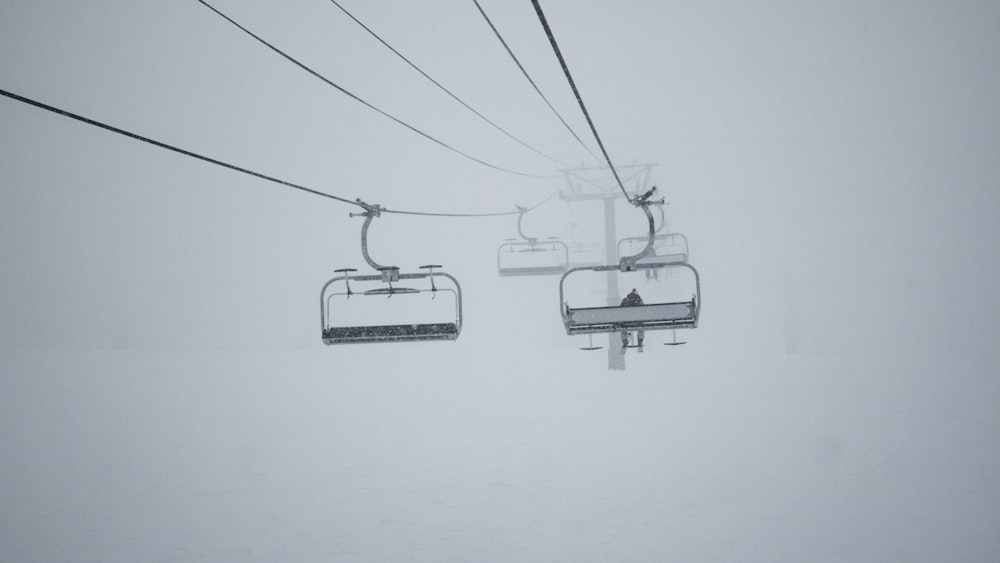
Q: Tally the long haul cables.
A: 5